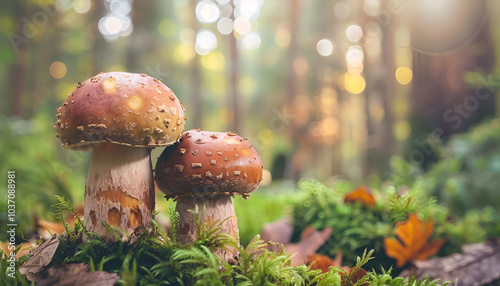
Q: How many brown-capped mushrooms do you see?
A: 2